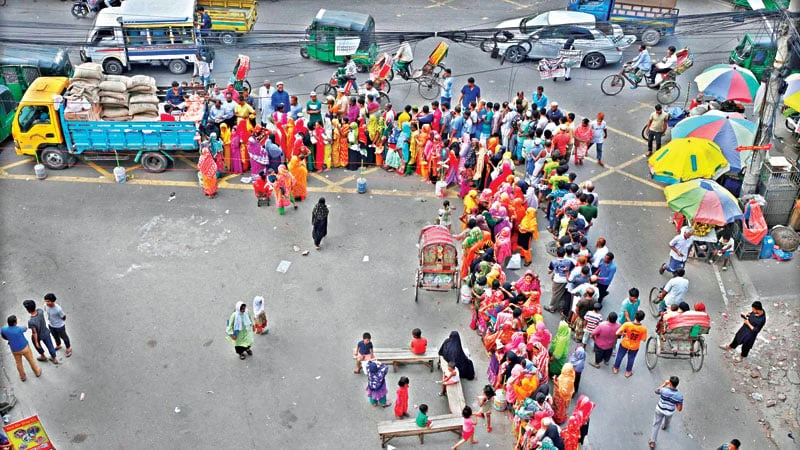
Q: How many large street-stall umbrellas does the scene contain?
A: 5